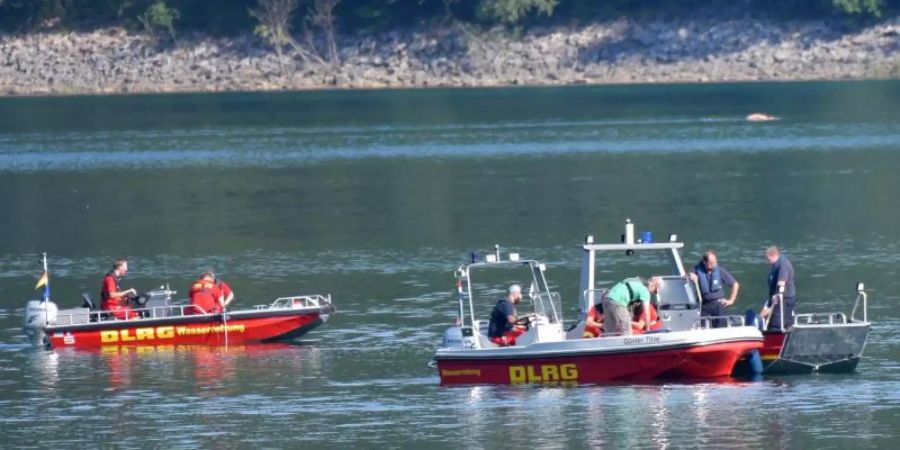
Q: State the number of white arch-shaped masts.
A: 2